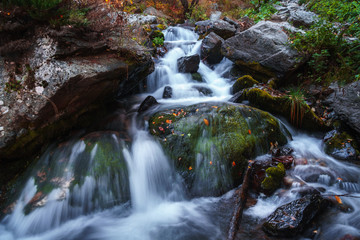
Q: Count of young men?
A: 0